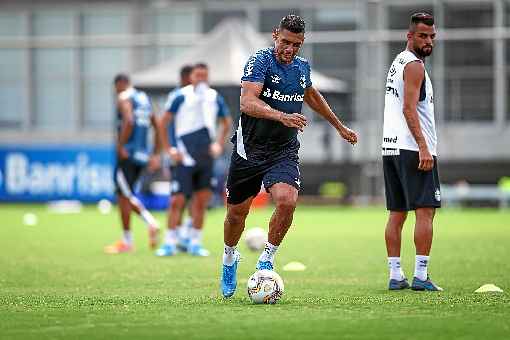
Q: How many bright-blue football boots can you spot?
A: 4